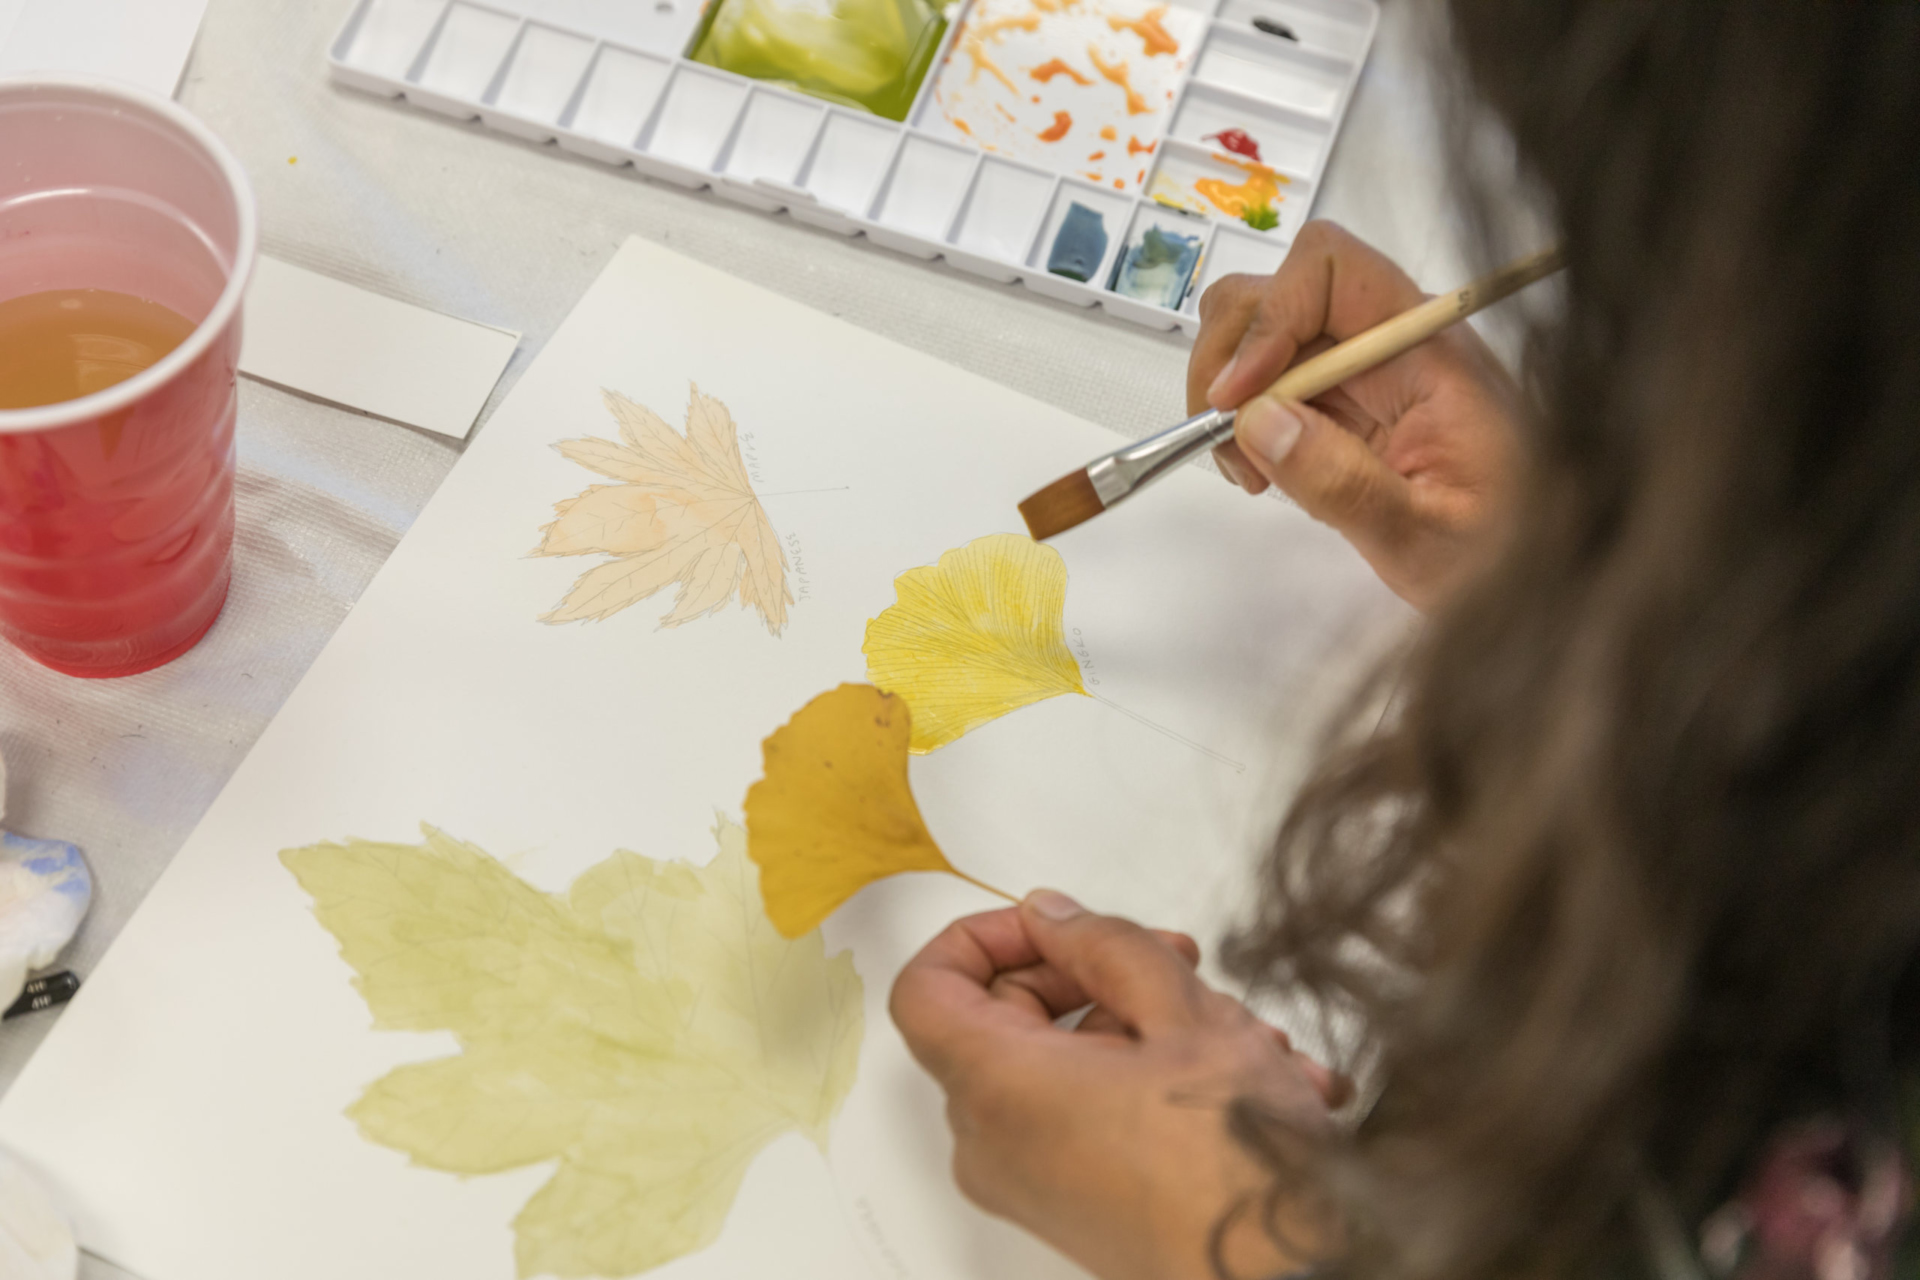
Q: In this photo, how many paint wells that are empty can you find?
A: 11